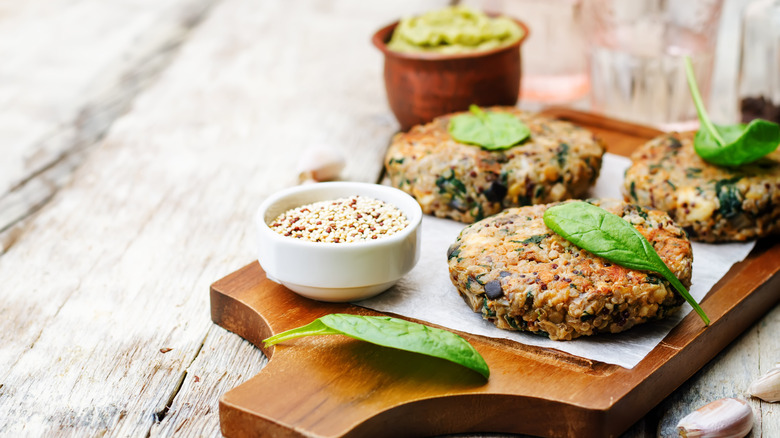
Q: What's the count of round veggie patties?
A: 3